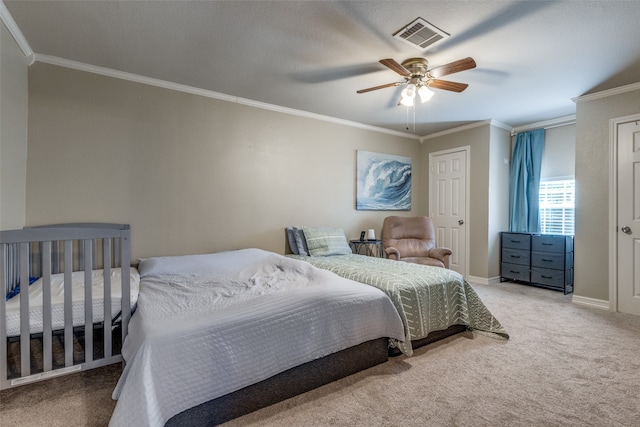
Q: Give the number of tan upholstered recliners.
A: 1